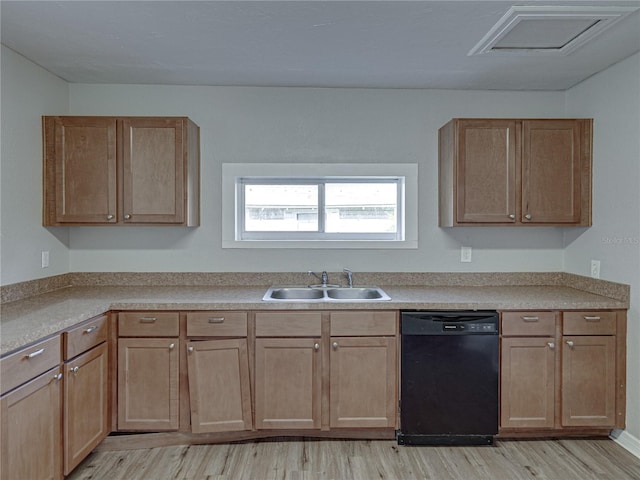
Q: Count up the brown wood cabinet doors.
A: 12